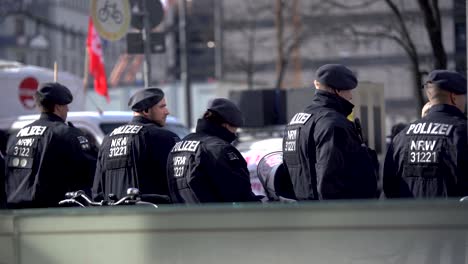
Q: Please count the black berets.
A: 5